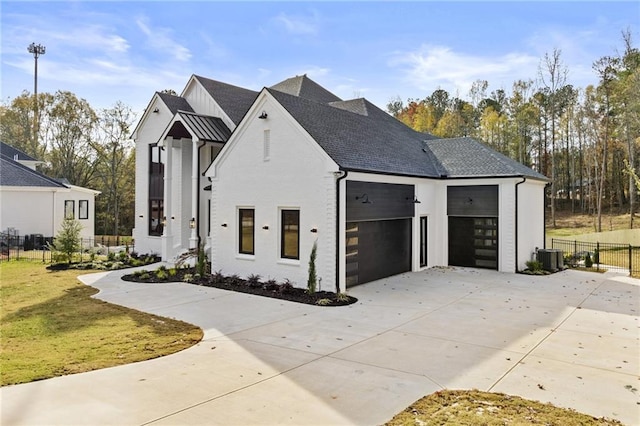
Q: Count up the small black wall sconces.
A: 5